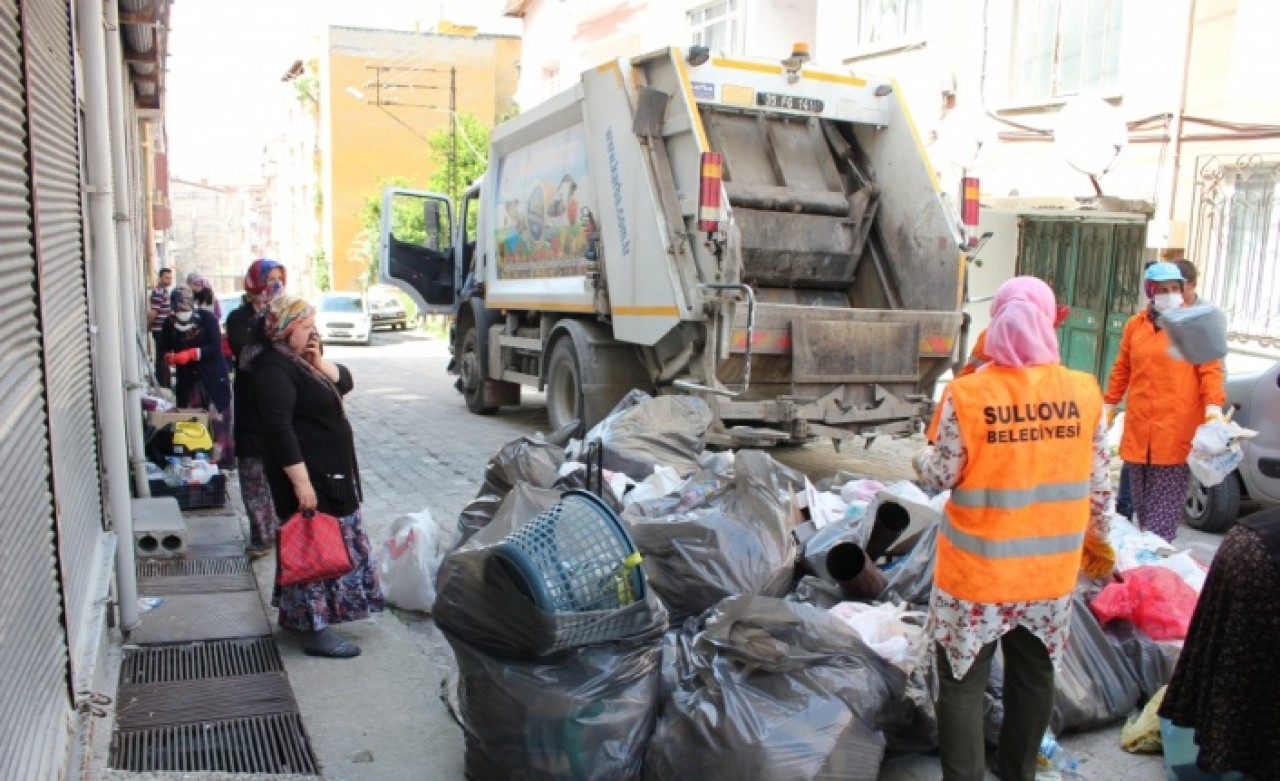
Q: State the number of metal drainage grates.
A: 3